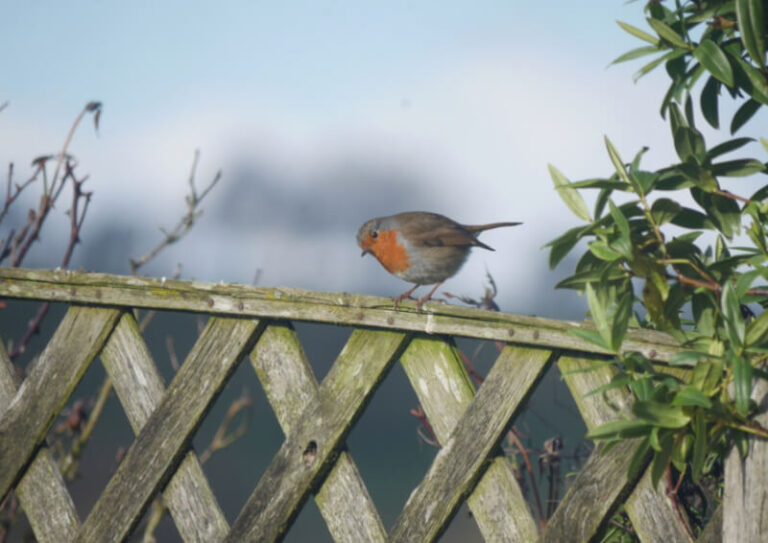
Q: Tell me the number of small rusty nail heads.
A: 9